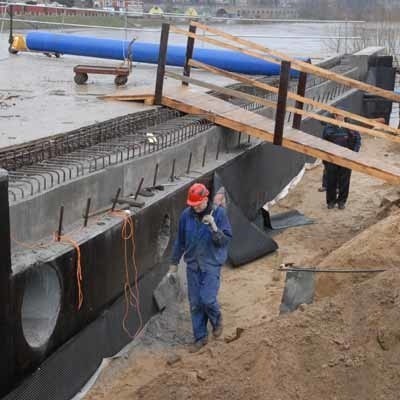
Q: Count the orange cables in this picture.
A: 2